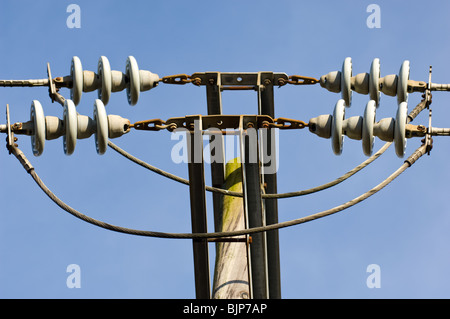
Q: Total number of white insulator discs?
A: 12